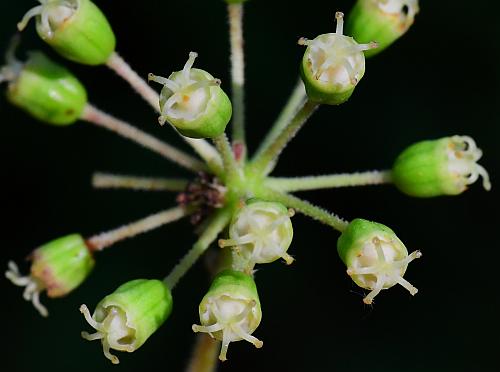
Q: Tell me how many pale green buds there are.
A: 11